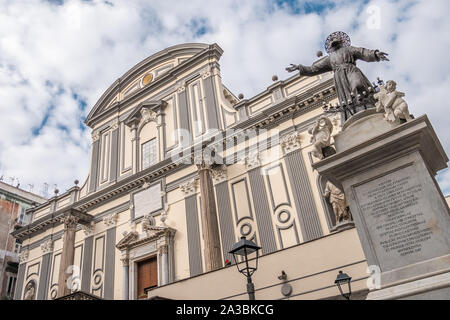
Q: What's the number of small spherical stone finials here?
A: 5